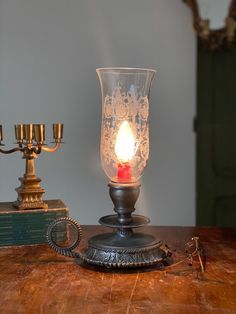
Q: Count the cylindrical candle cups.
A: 5